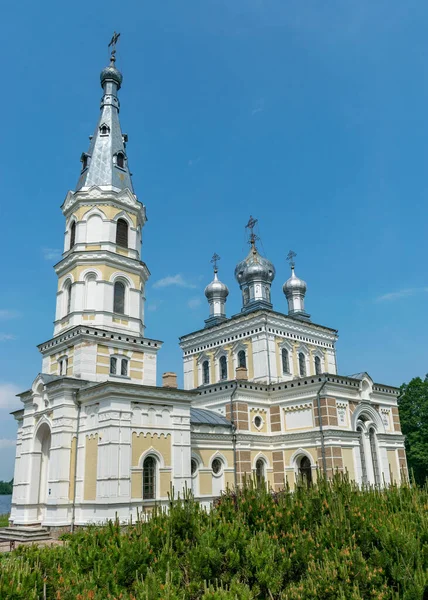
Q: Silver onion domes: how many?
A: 4